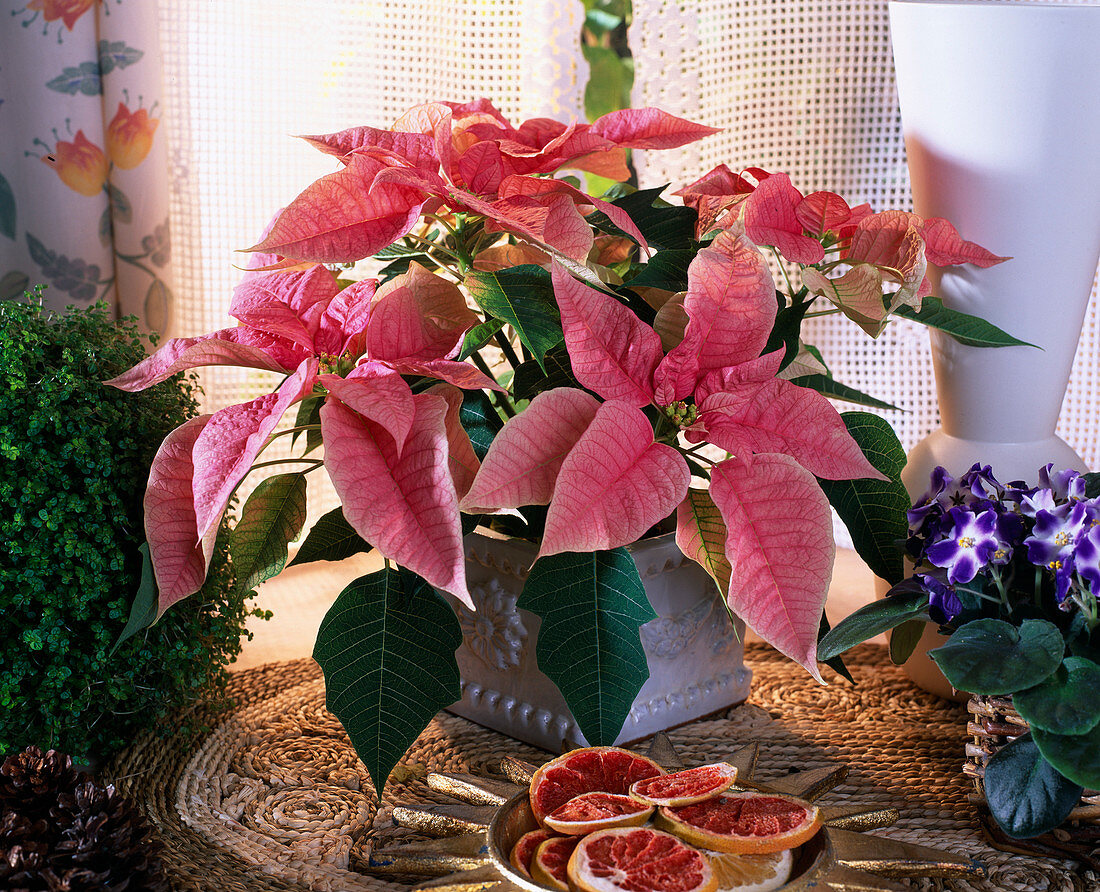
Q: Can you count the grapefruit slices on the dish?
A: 8